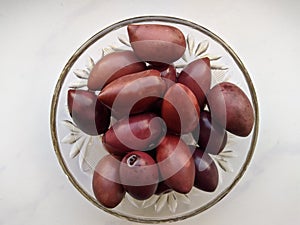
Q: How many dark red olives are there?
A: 15